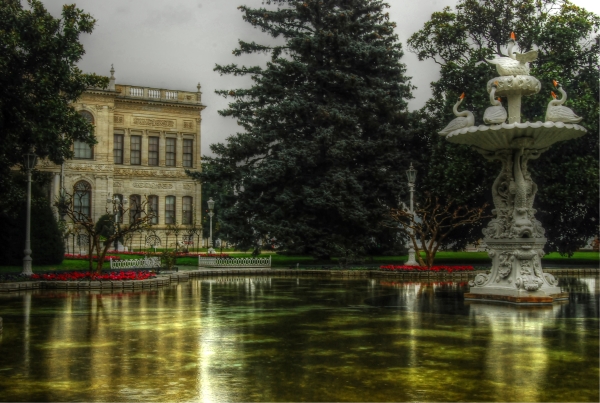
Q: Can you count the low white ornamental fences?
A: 2